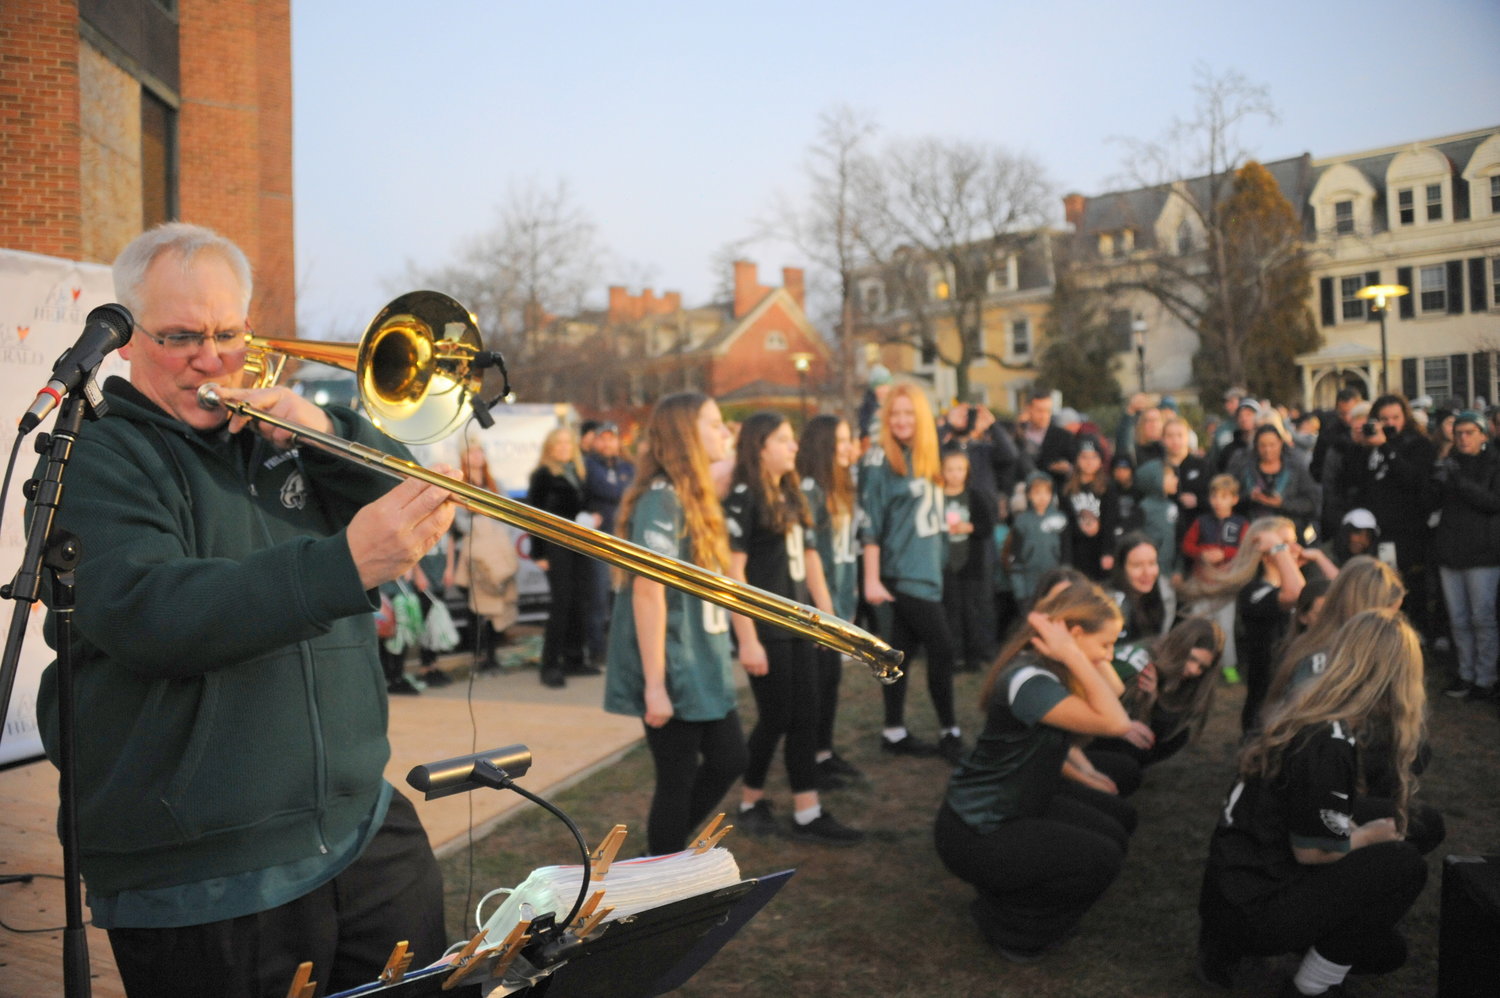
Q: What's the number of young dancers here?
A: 12